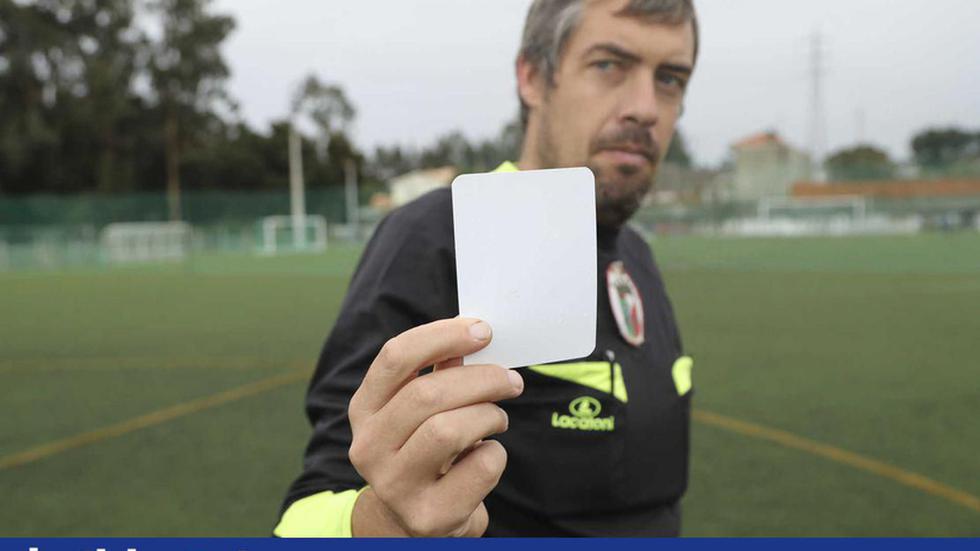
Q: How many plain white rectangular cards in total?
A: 1